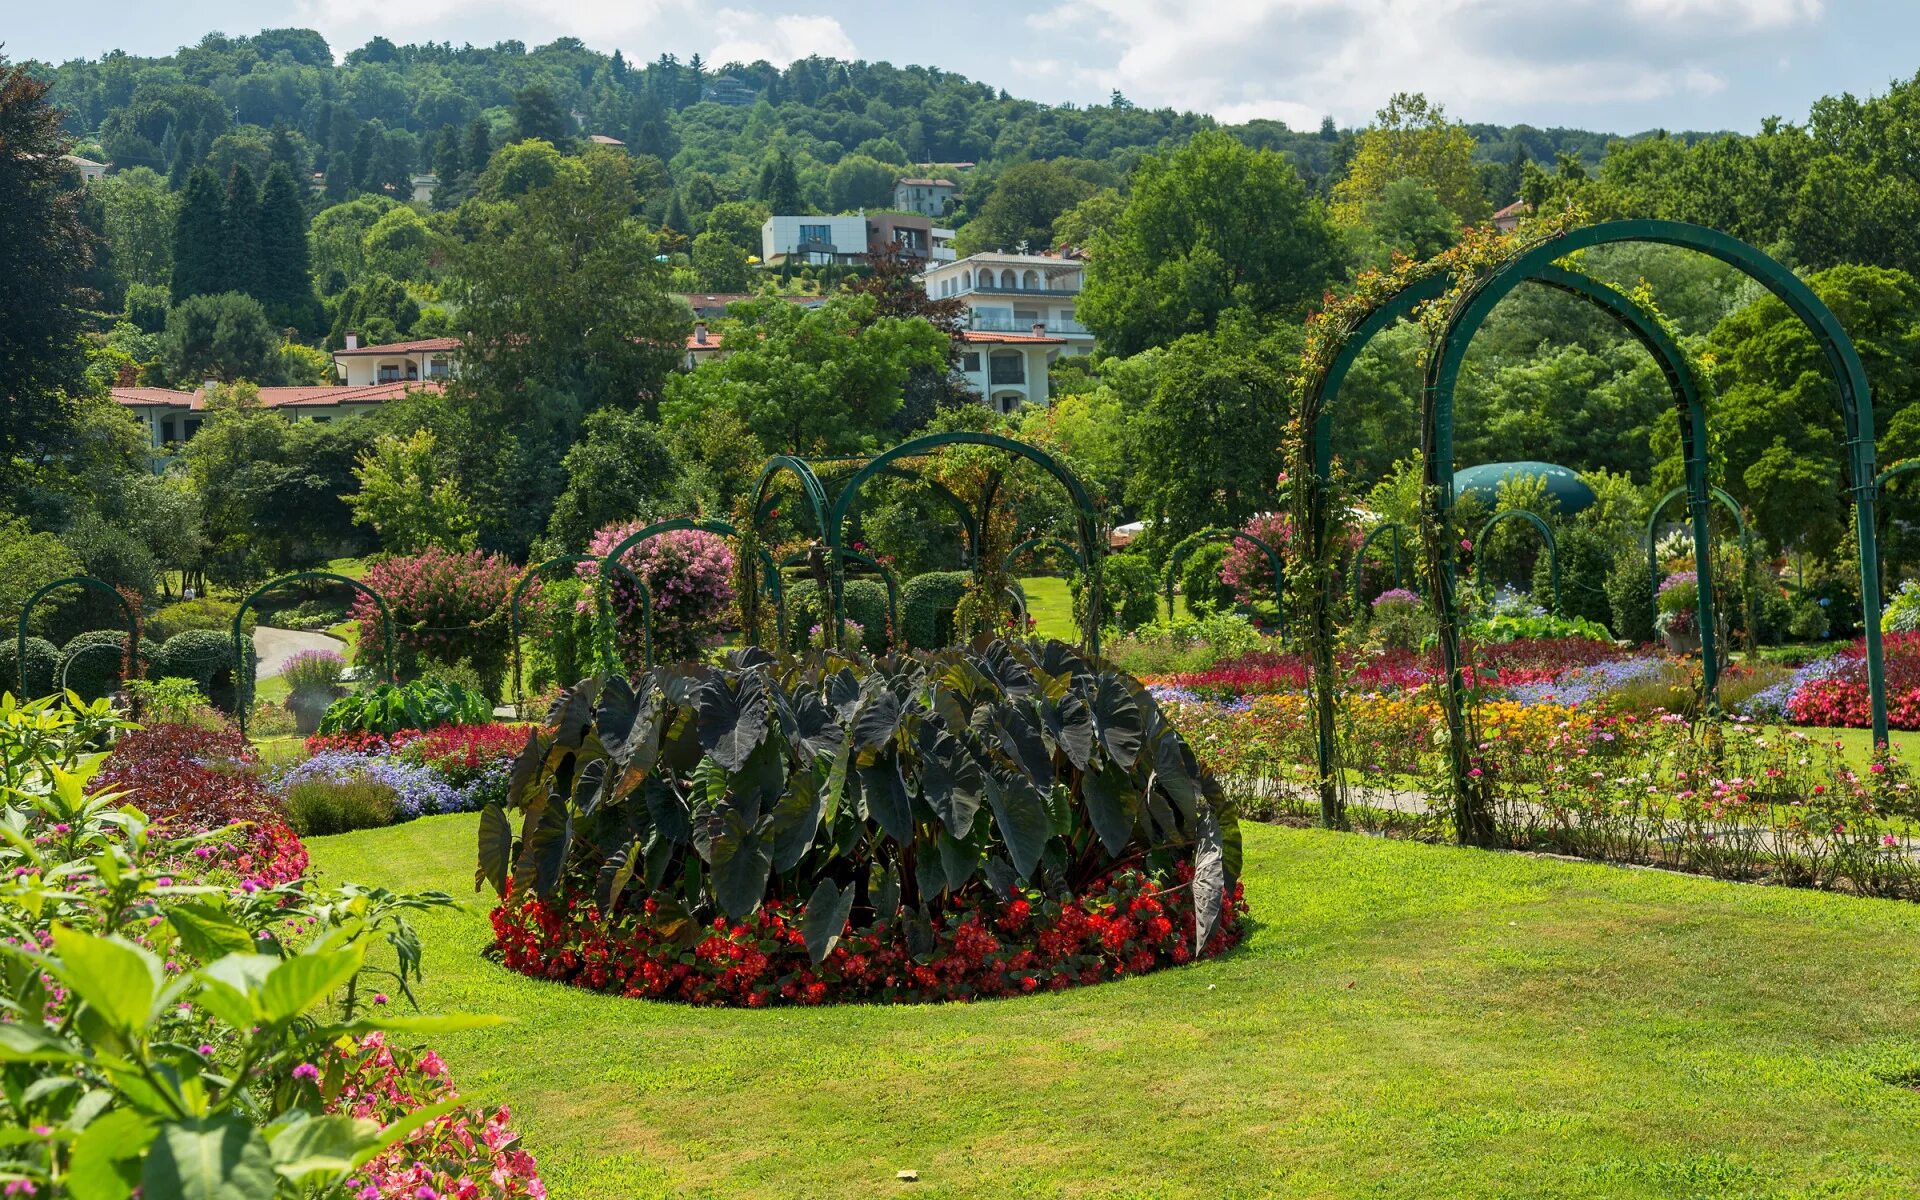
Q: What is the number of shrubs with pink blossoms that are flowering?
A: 3